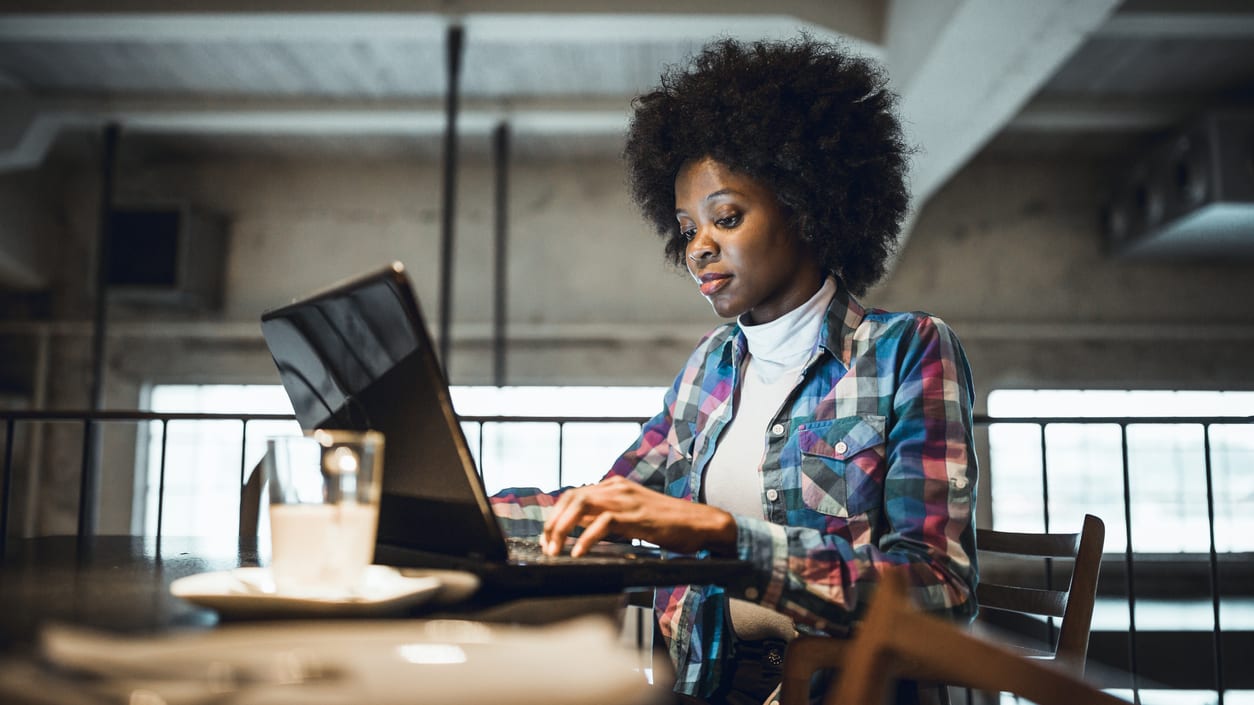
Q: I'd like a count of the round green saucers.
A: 0